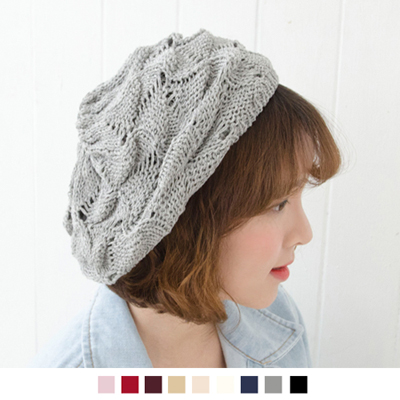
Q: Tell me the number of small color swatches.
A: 9